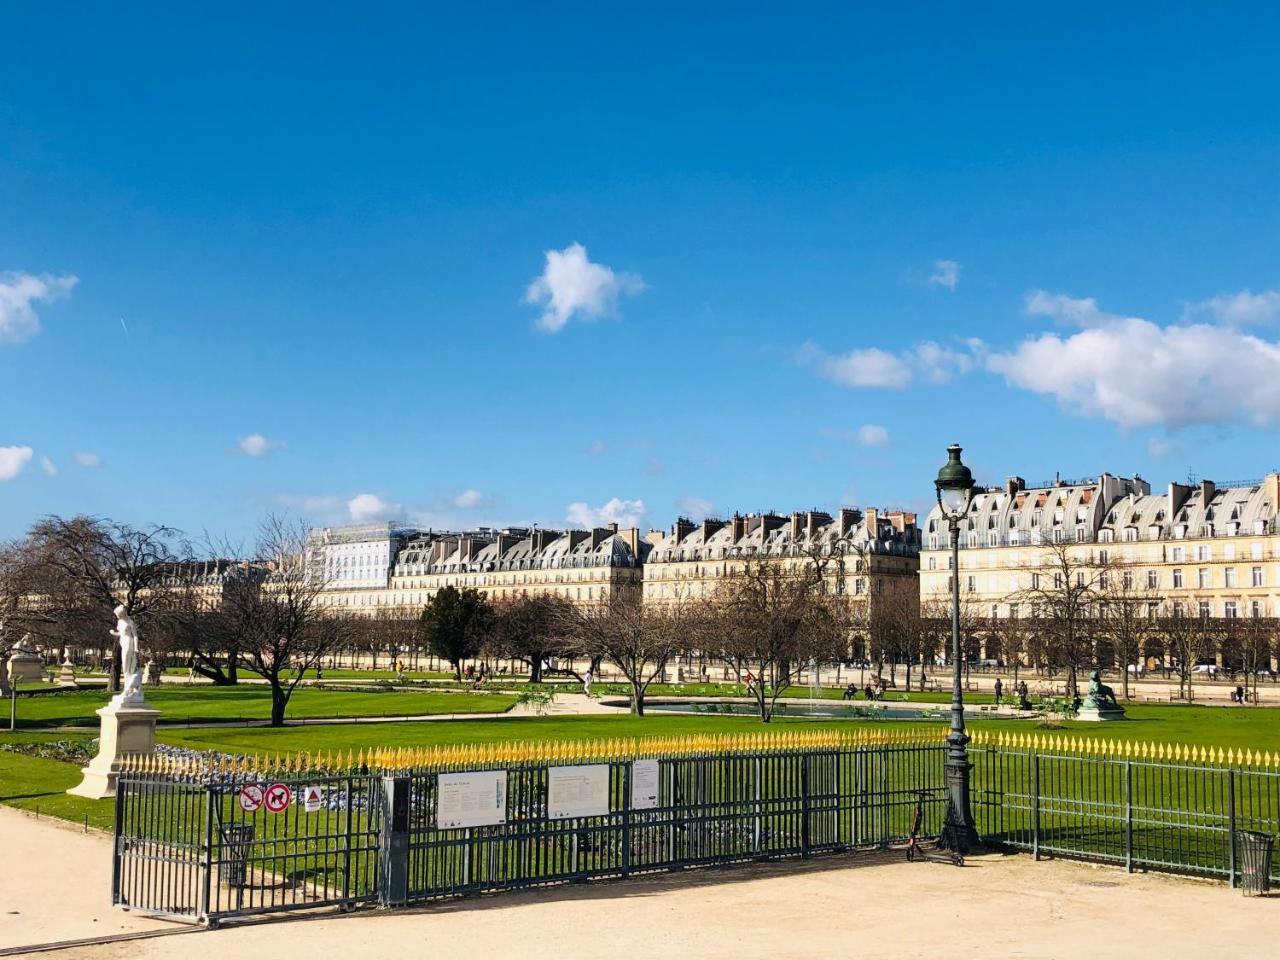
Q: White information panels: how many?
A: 3